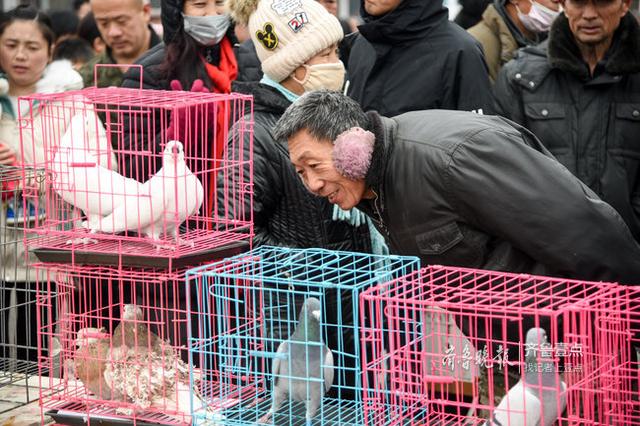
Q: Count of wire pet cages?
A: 6